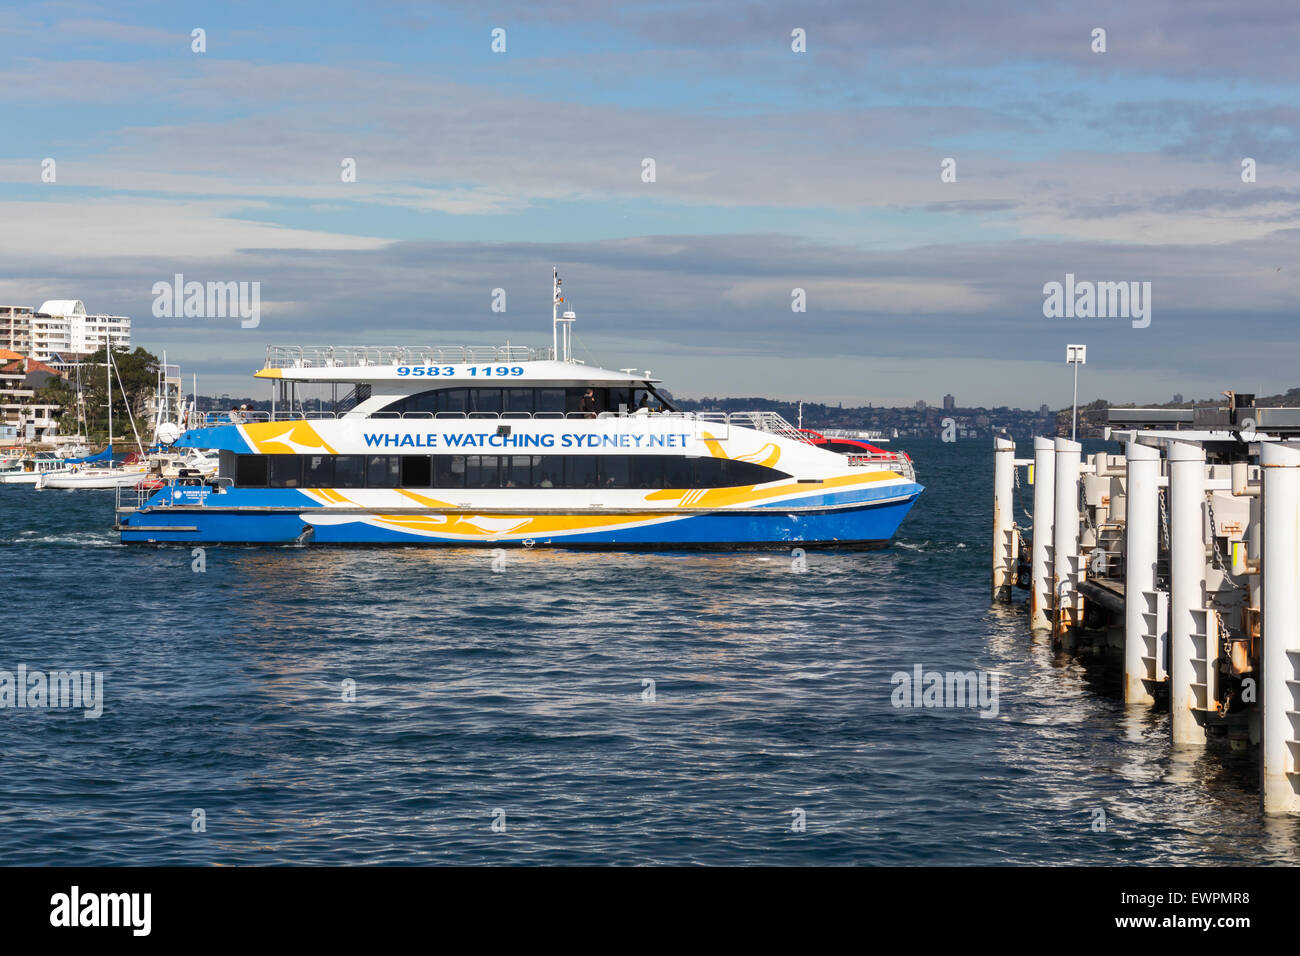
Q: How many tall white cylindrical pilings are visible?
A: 6